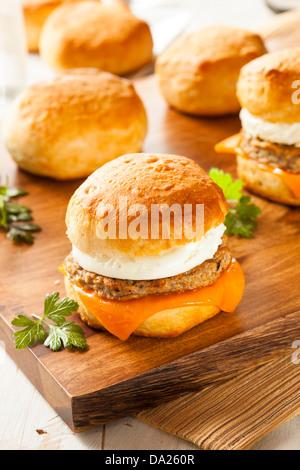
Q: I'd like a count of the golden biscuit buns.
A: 6